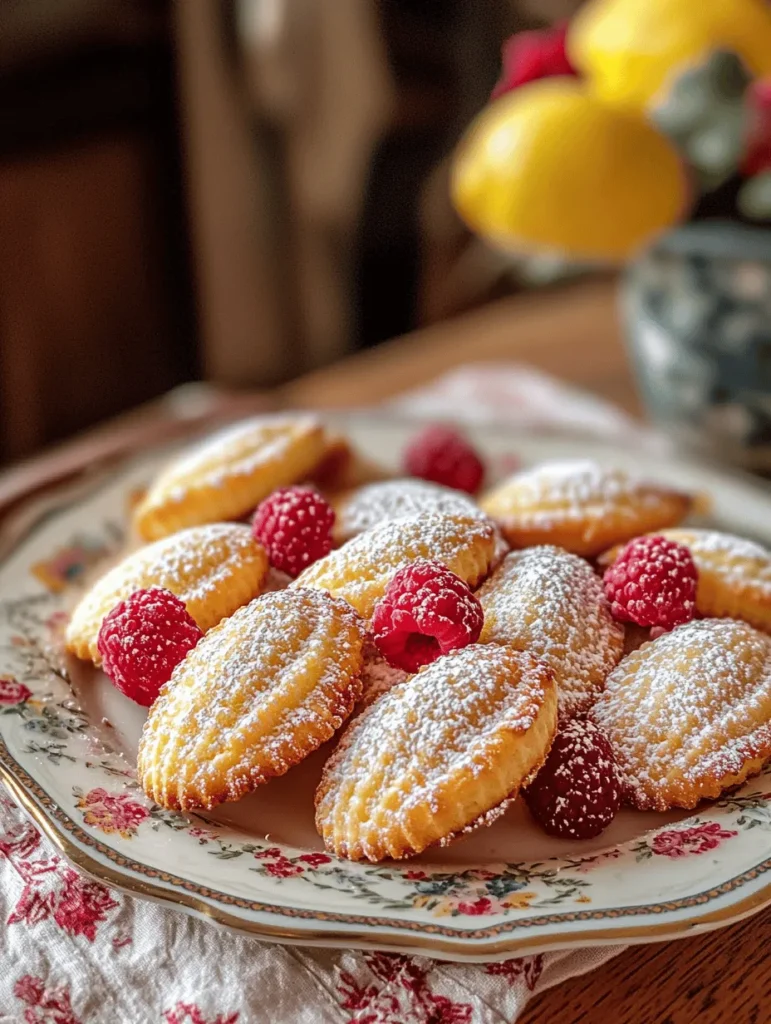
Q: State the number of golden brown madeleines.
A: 10